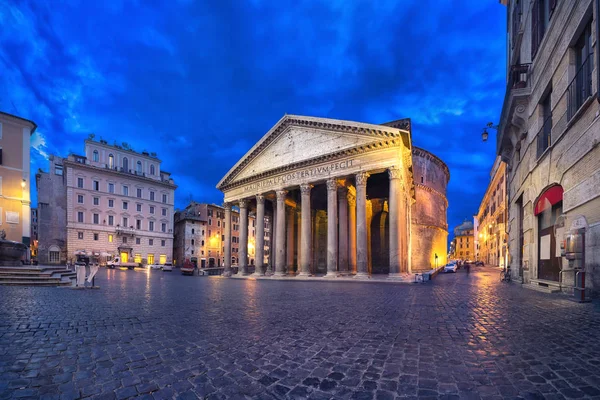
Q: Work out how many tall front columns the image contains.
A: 8